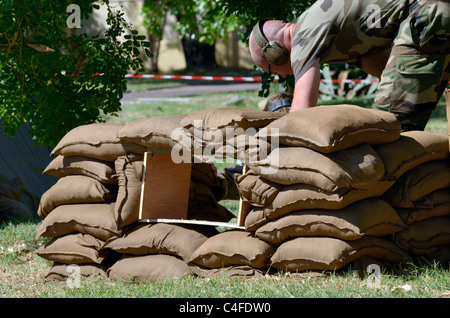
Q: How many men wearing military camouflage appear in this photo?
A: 1